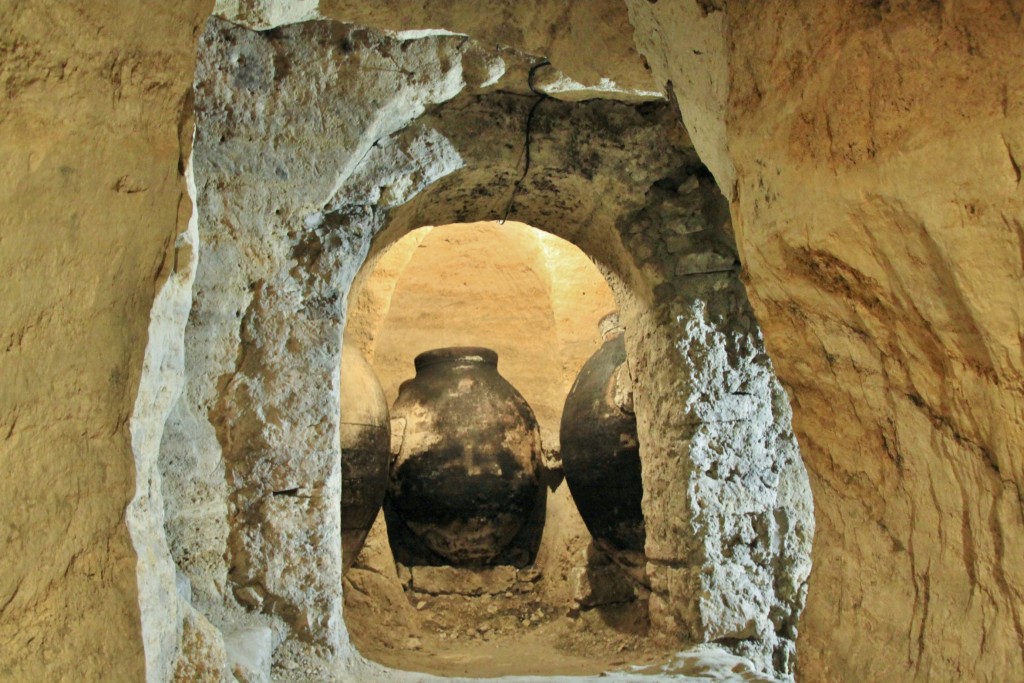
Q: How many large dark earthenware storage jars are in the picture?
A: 3